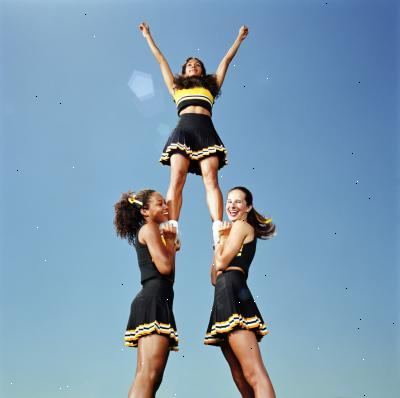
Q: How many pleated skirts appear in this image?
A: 3